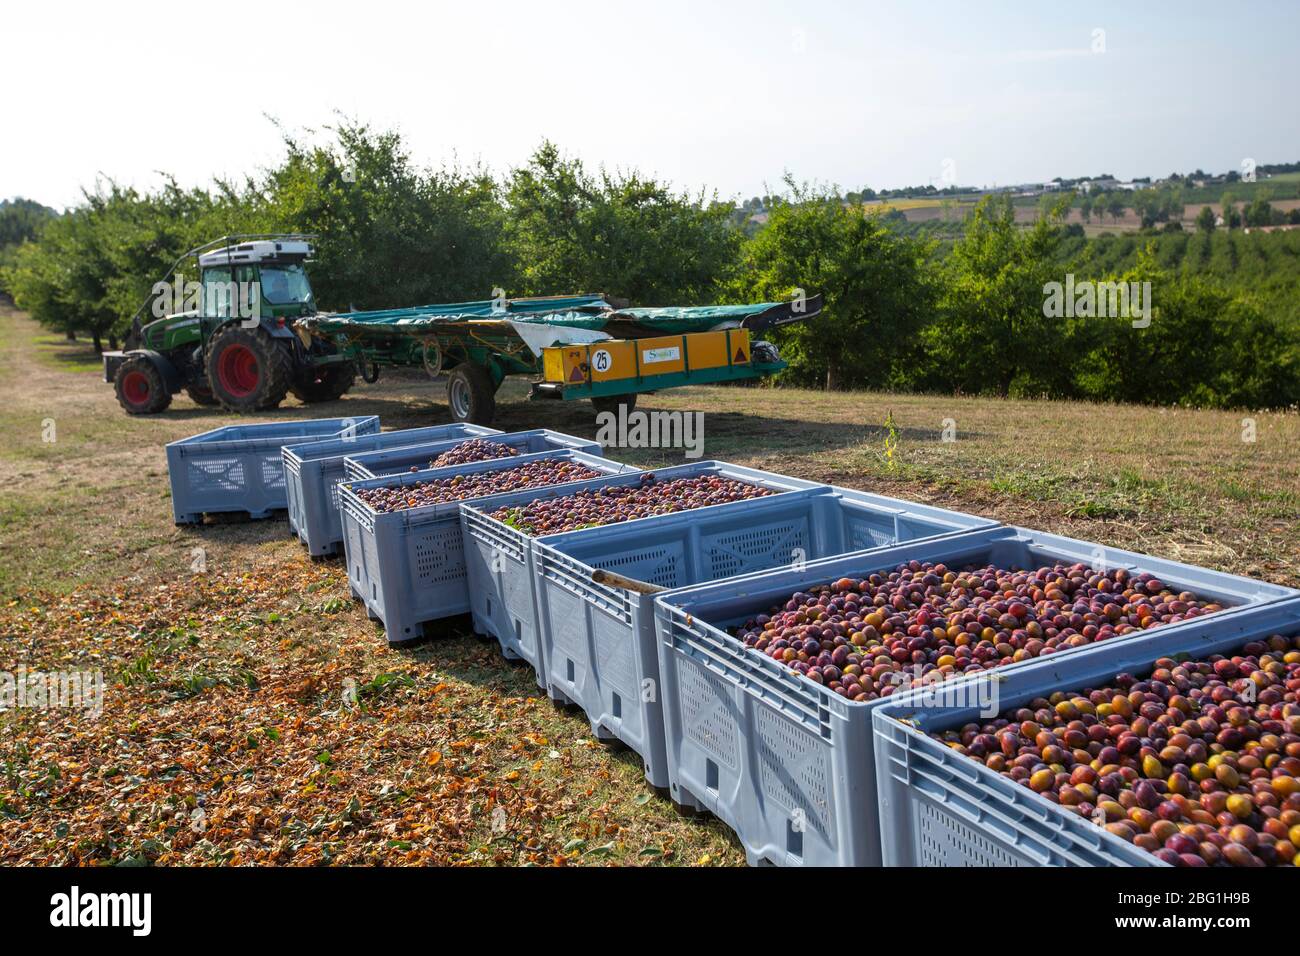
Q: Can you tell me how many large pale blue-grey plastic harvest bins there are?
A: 8